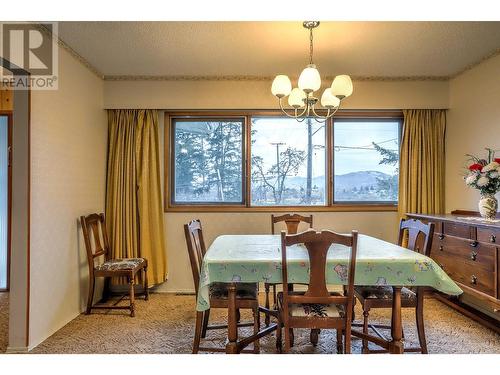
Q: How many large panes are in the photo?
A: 3